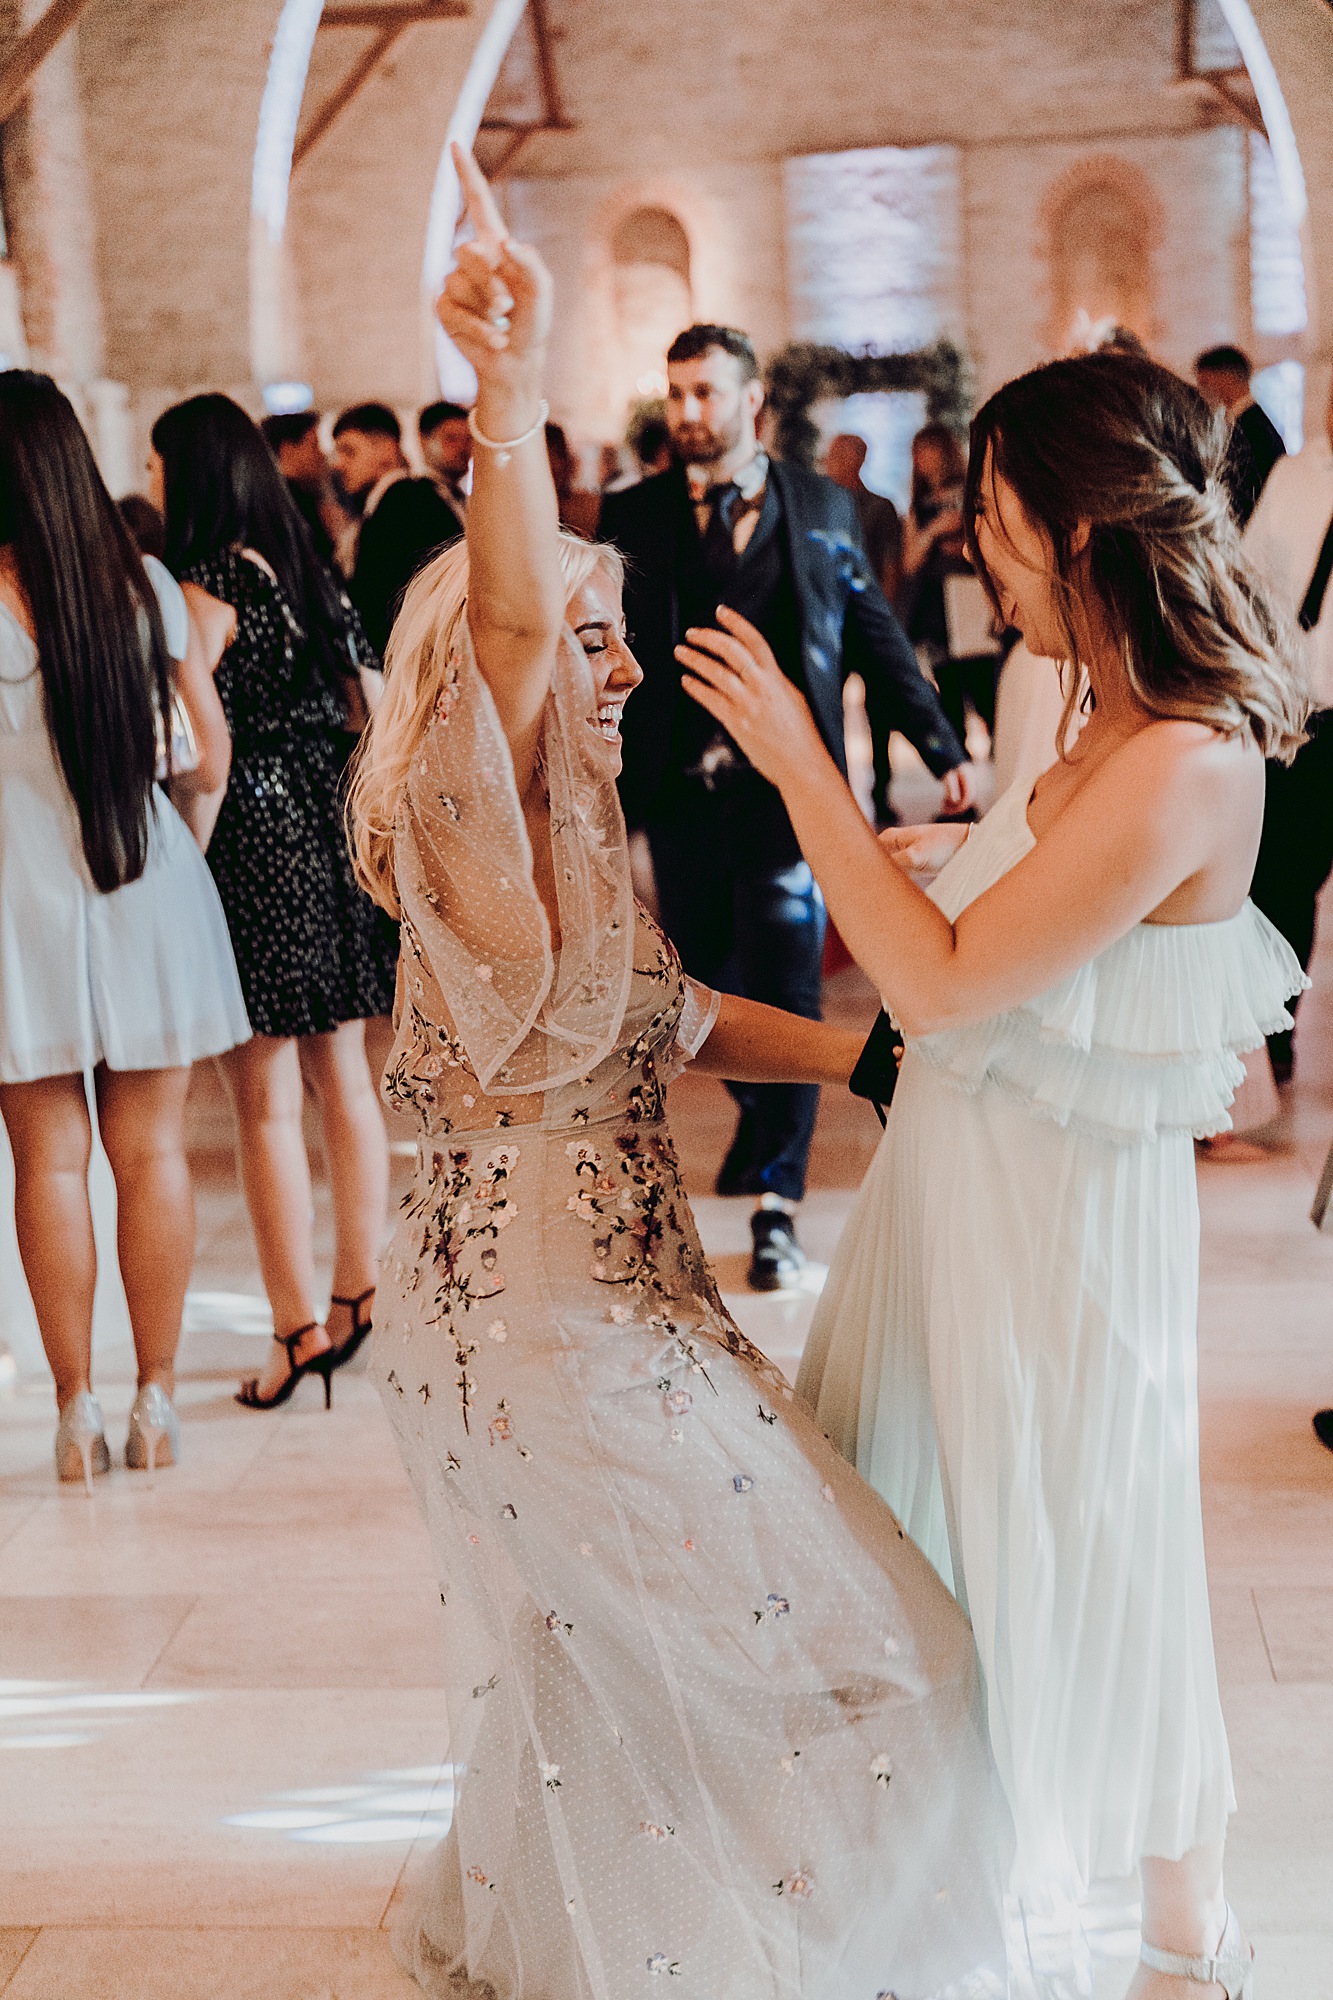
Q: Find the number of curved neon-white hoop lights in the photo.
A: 3